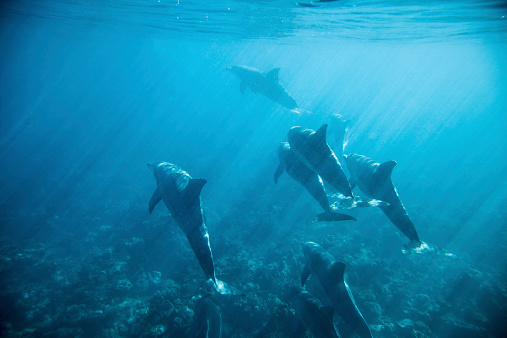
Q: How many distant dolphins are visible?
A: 2